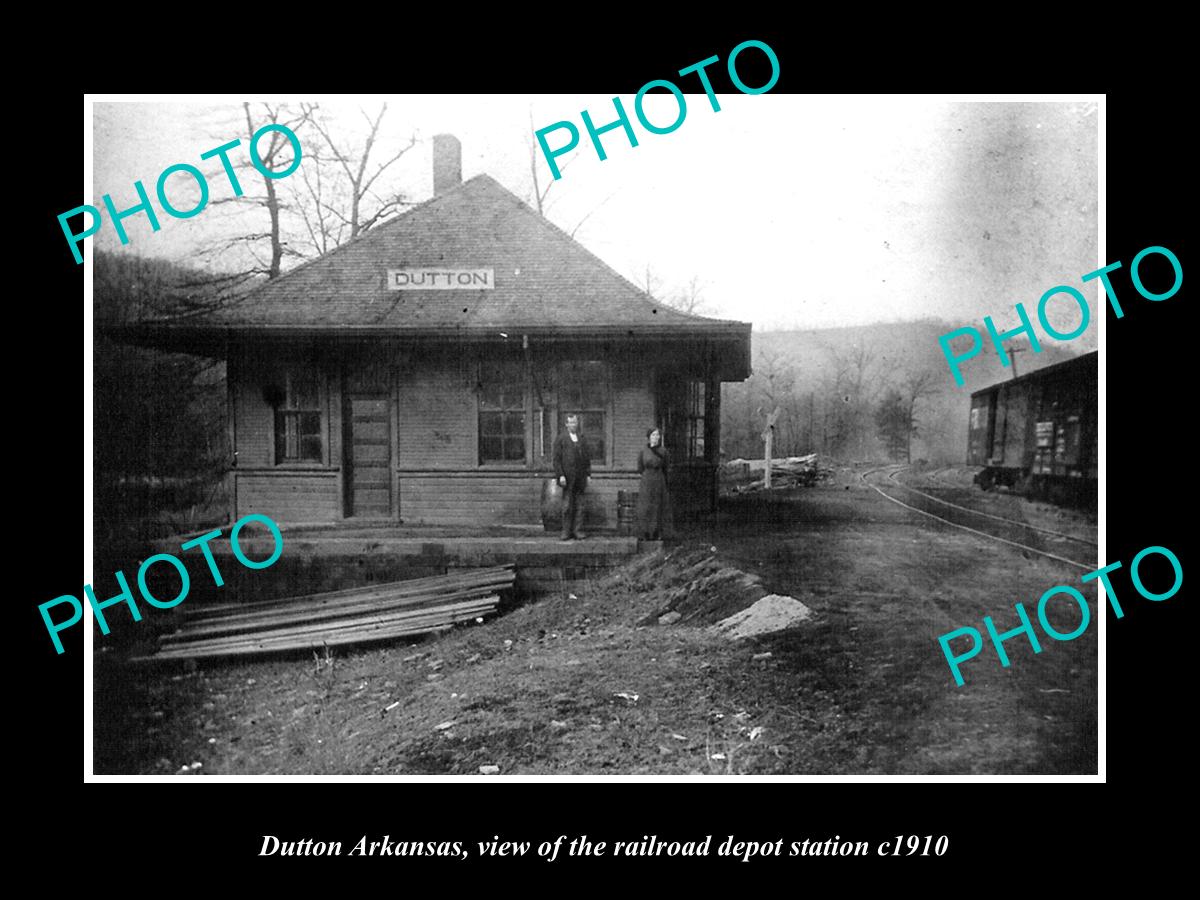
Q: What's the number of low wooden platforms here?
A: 1